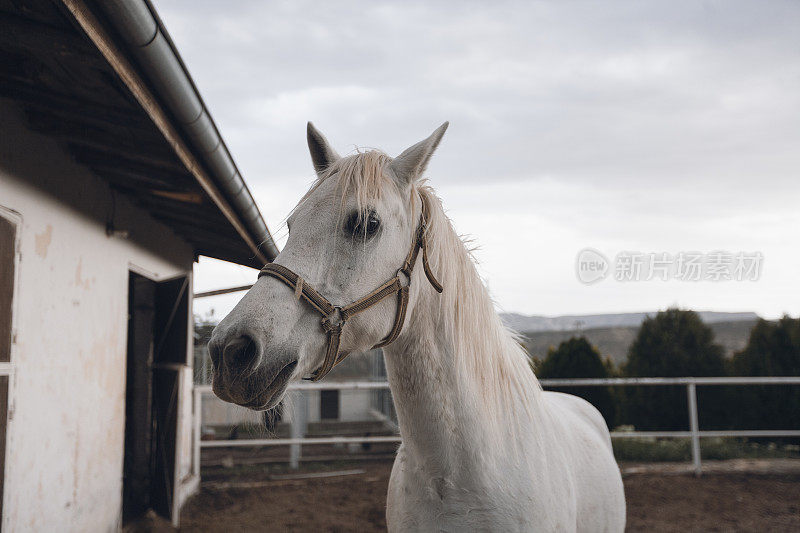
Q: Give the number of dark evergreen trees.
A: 3